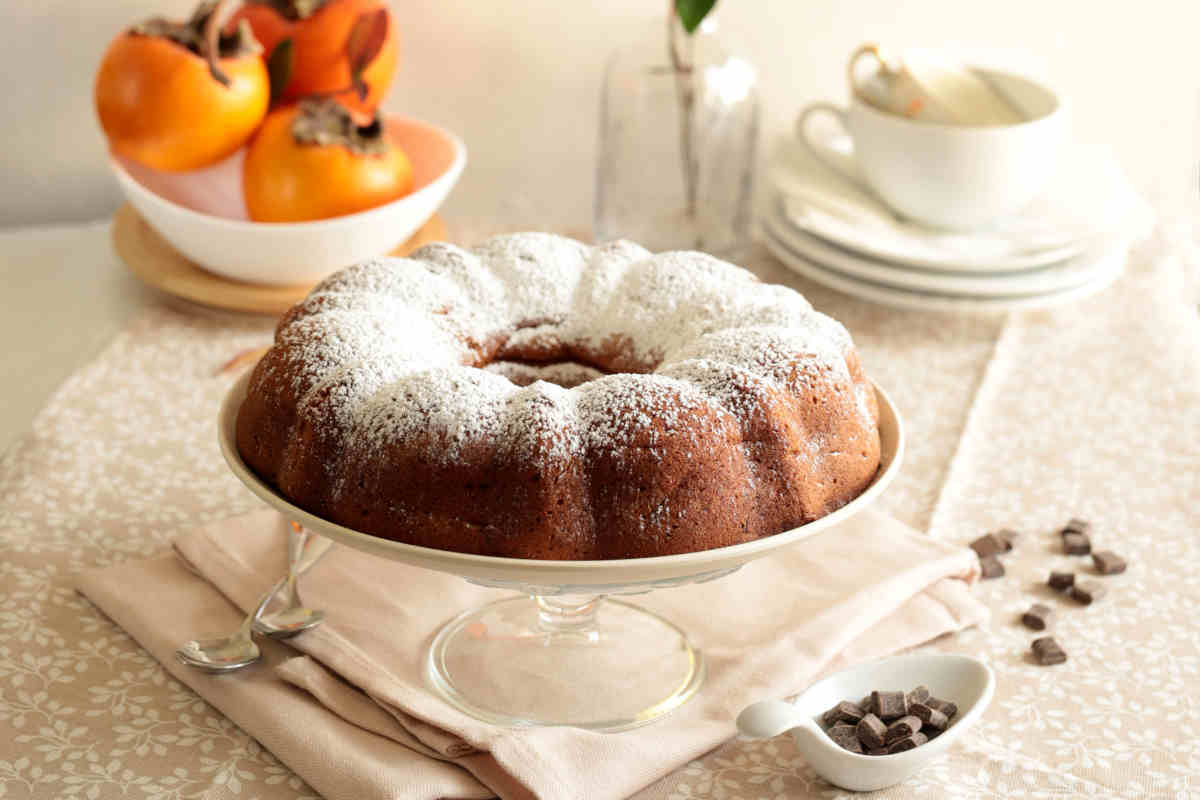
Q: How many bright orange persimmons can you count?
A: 3